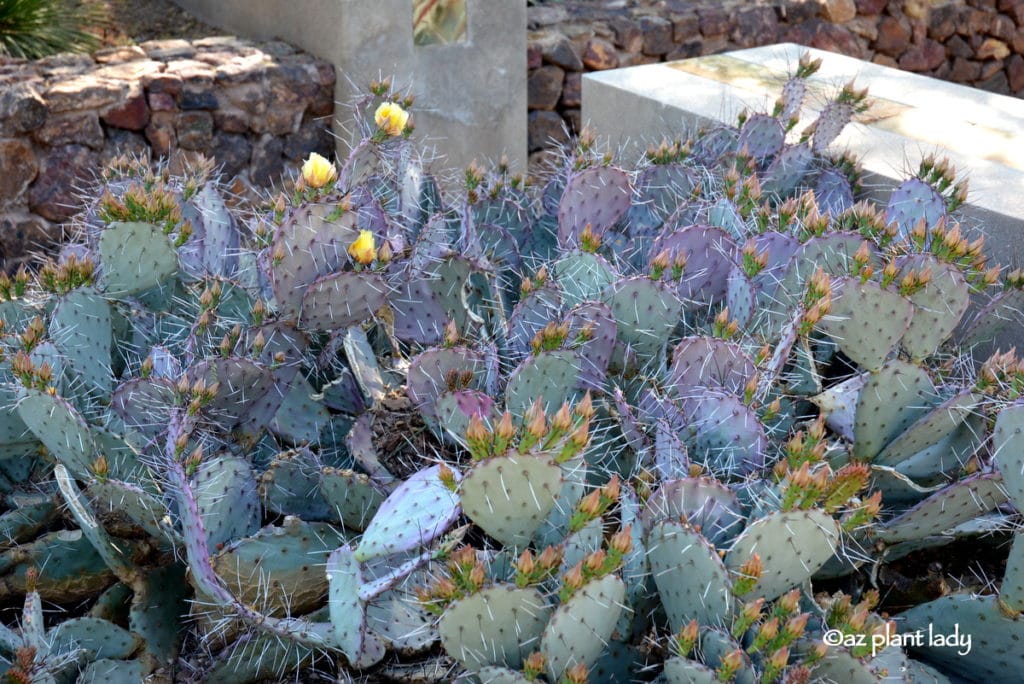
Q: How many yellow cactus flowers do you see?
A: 3